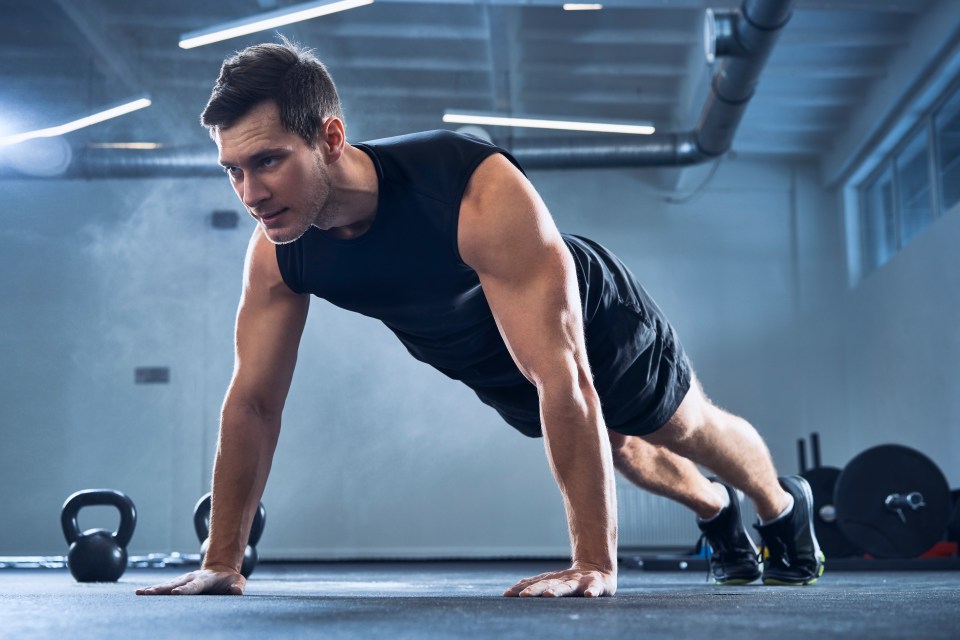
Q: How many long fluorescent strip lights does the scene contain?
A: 3